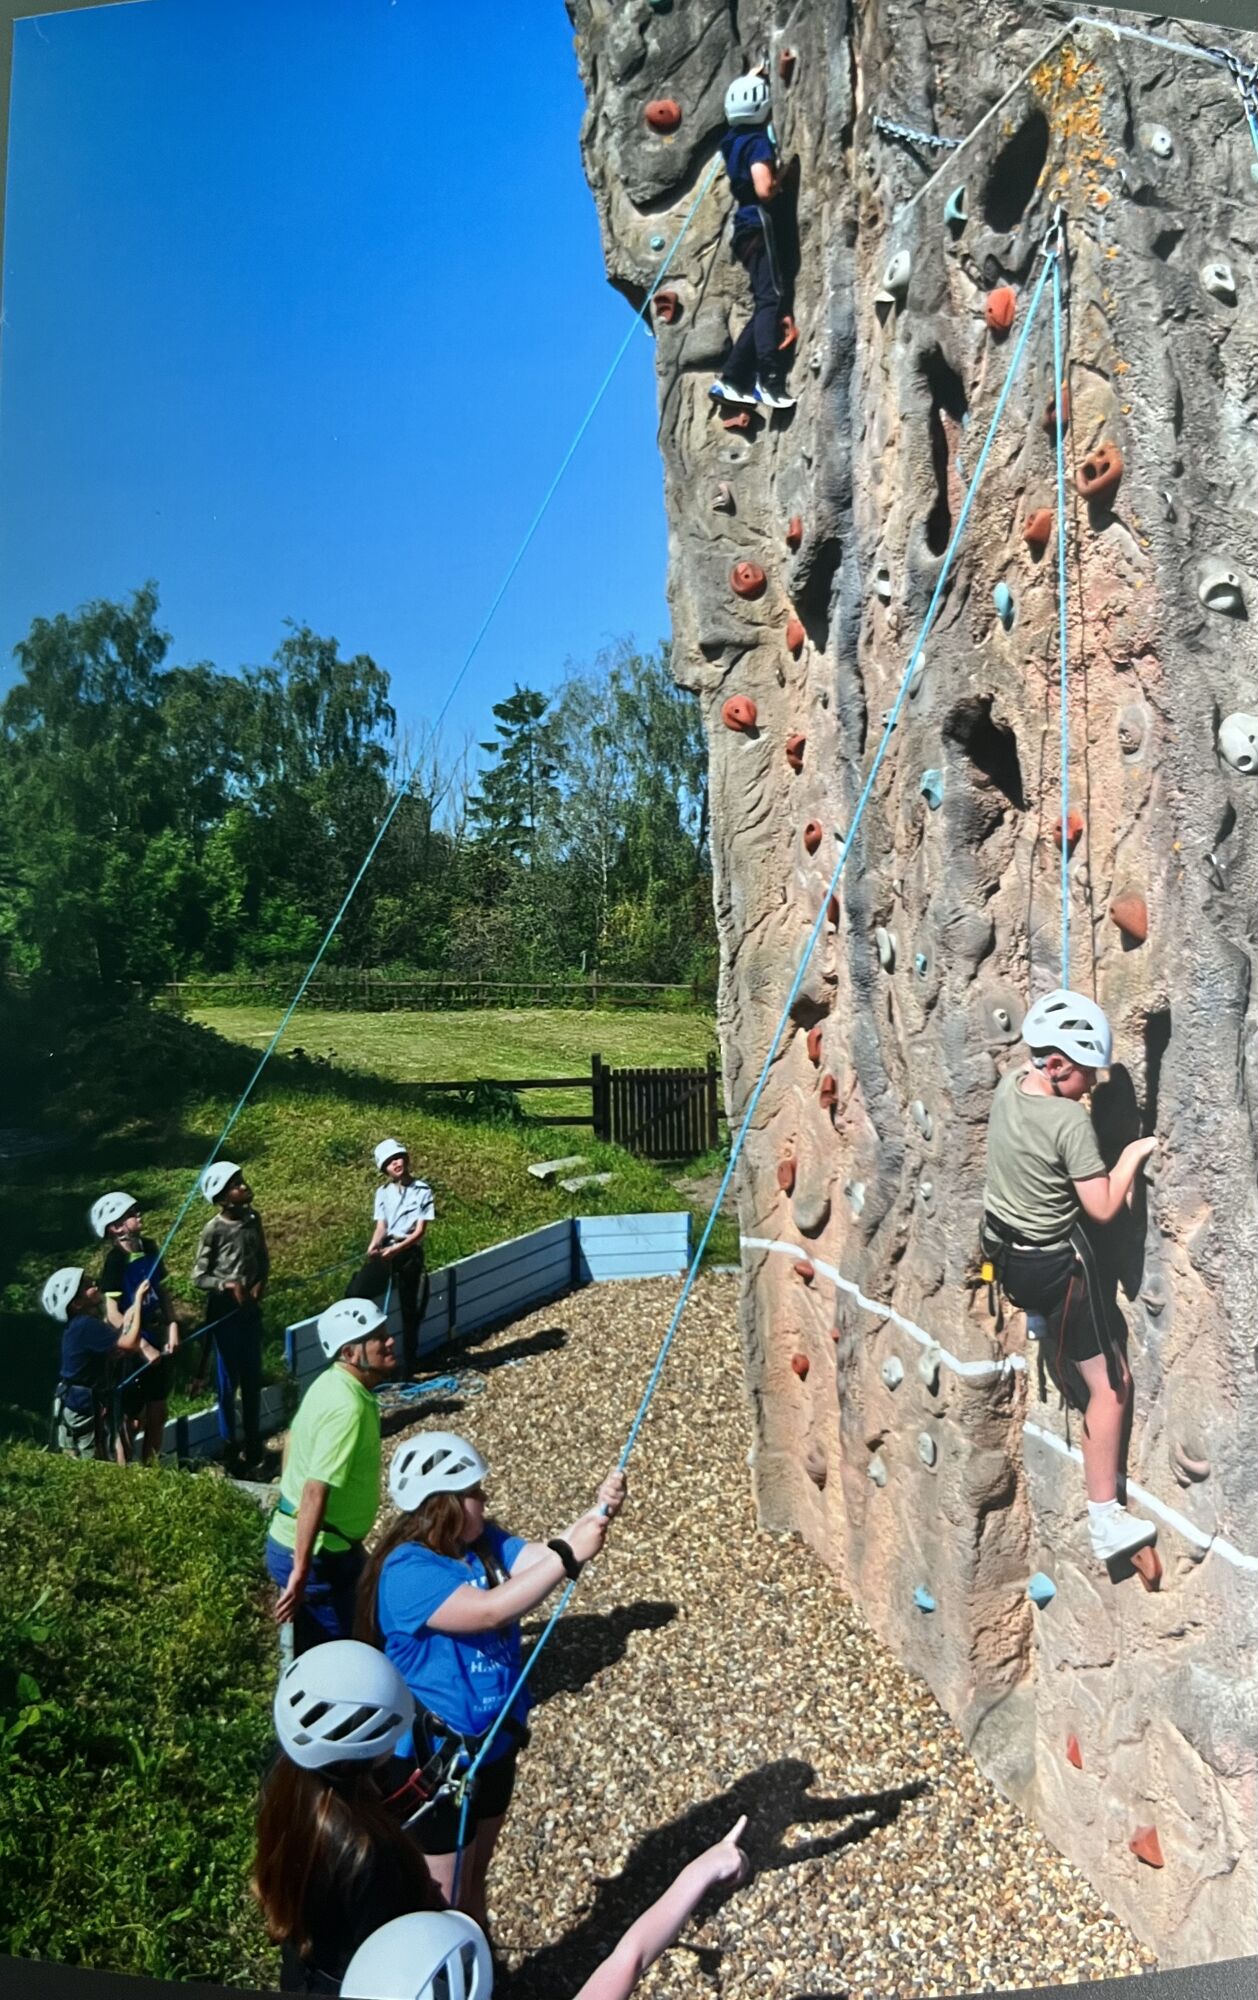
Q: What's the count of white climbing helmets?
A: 10